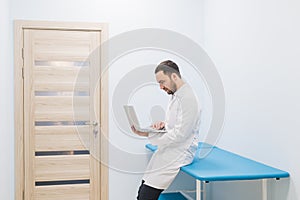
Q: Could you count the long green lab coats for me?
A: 0